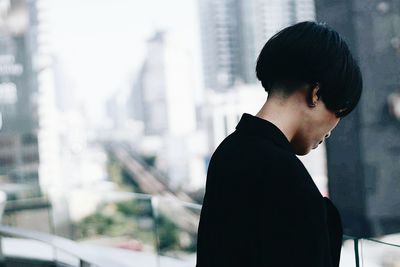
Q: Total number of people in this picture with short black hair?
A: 1